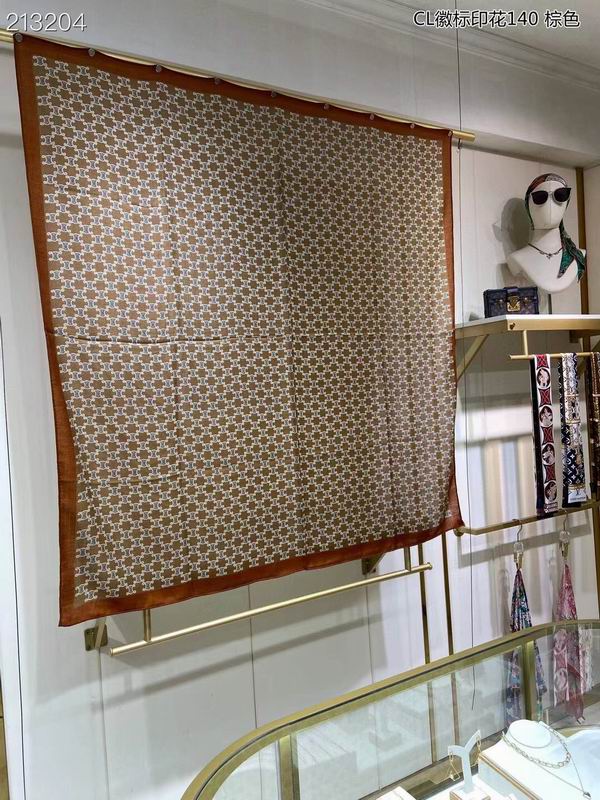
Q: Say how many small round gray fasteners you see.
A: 9